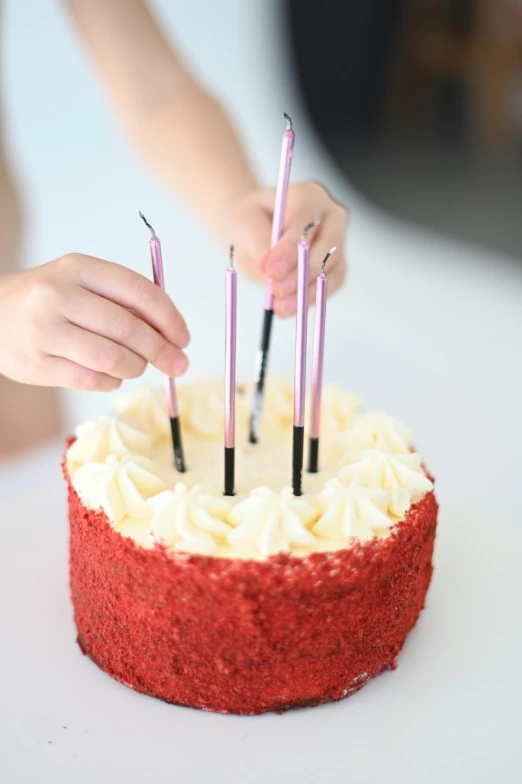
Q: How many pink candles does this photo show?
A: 5